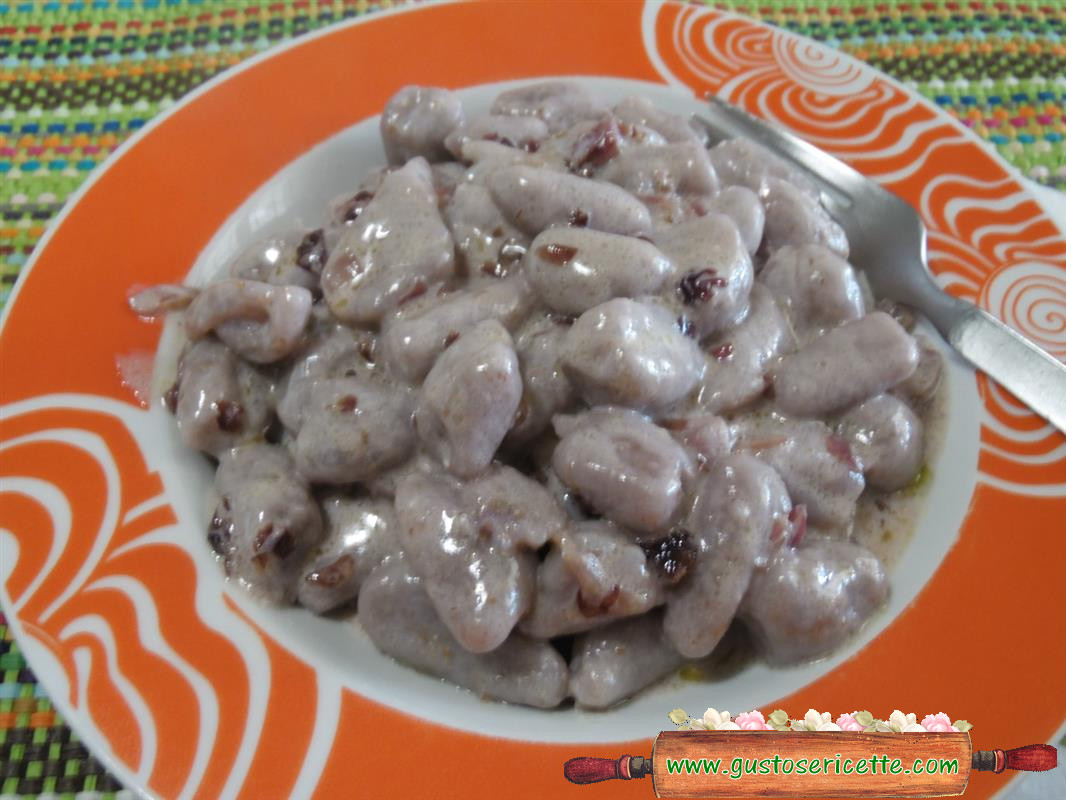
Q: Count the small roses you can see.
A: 3